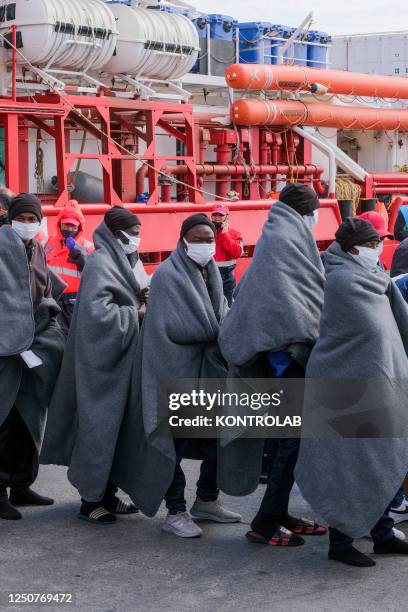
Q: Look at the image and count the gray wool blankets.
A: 5